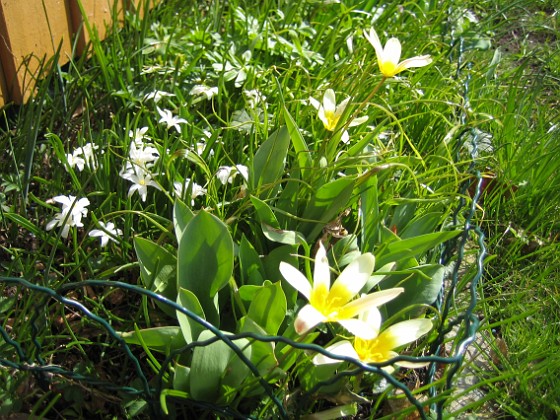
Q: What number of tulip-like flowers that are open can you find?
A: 4